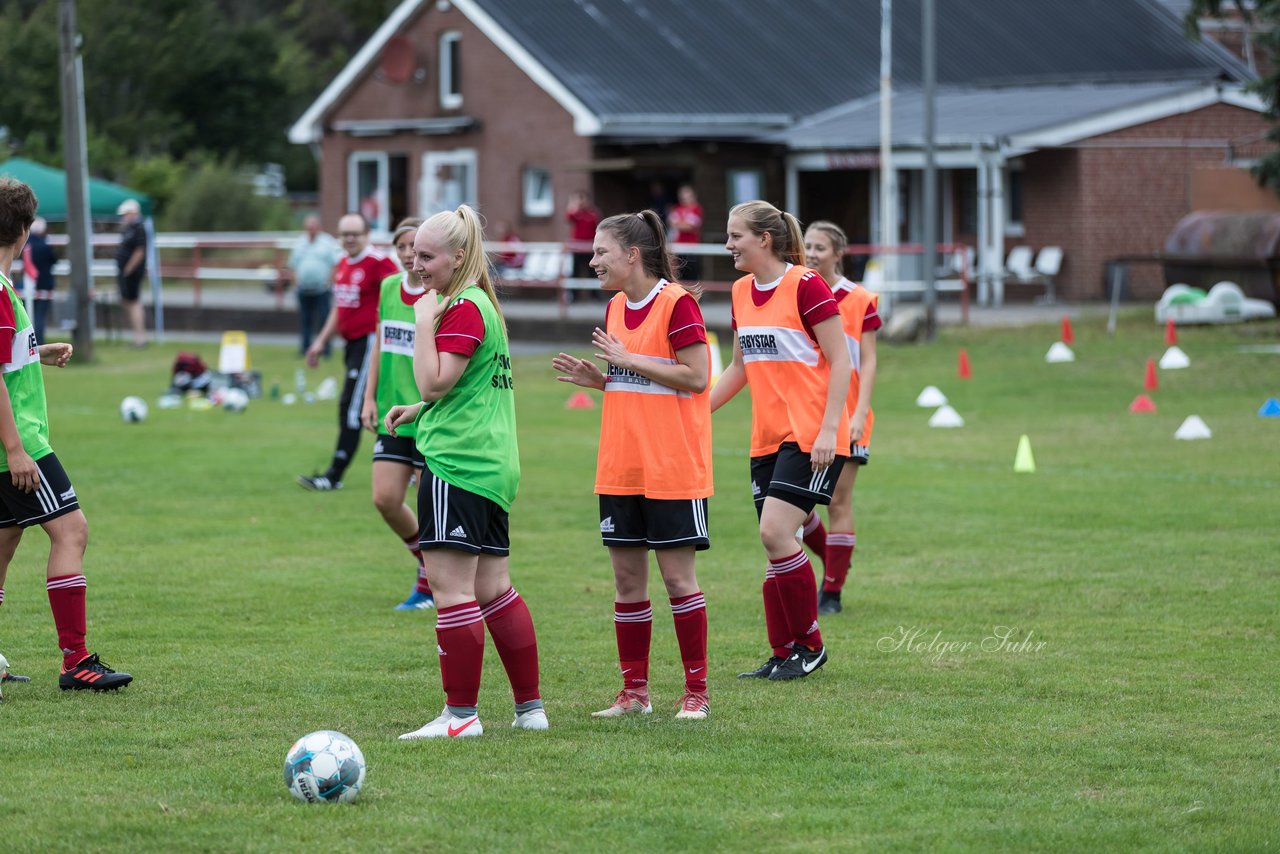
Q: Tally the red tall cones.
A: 4